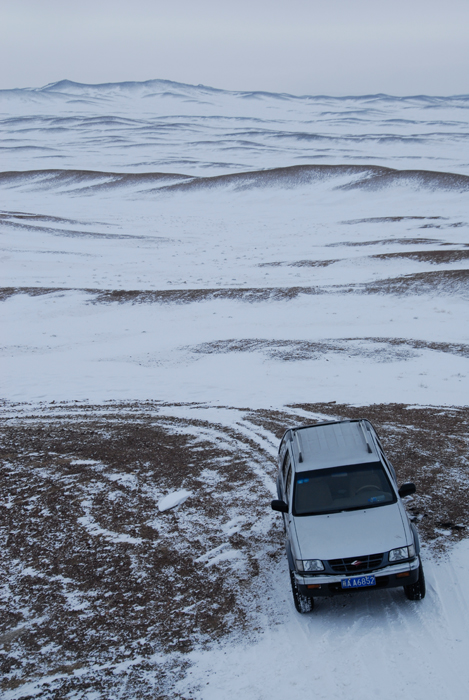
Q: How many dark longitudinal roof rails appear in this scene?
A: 2